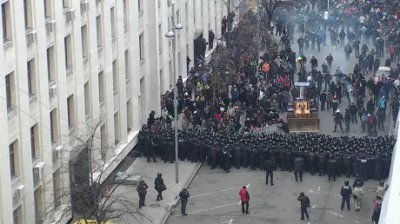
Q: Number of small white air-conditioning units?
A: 8